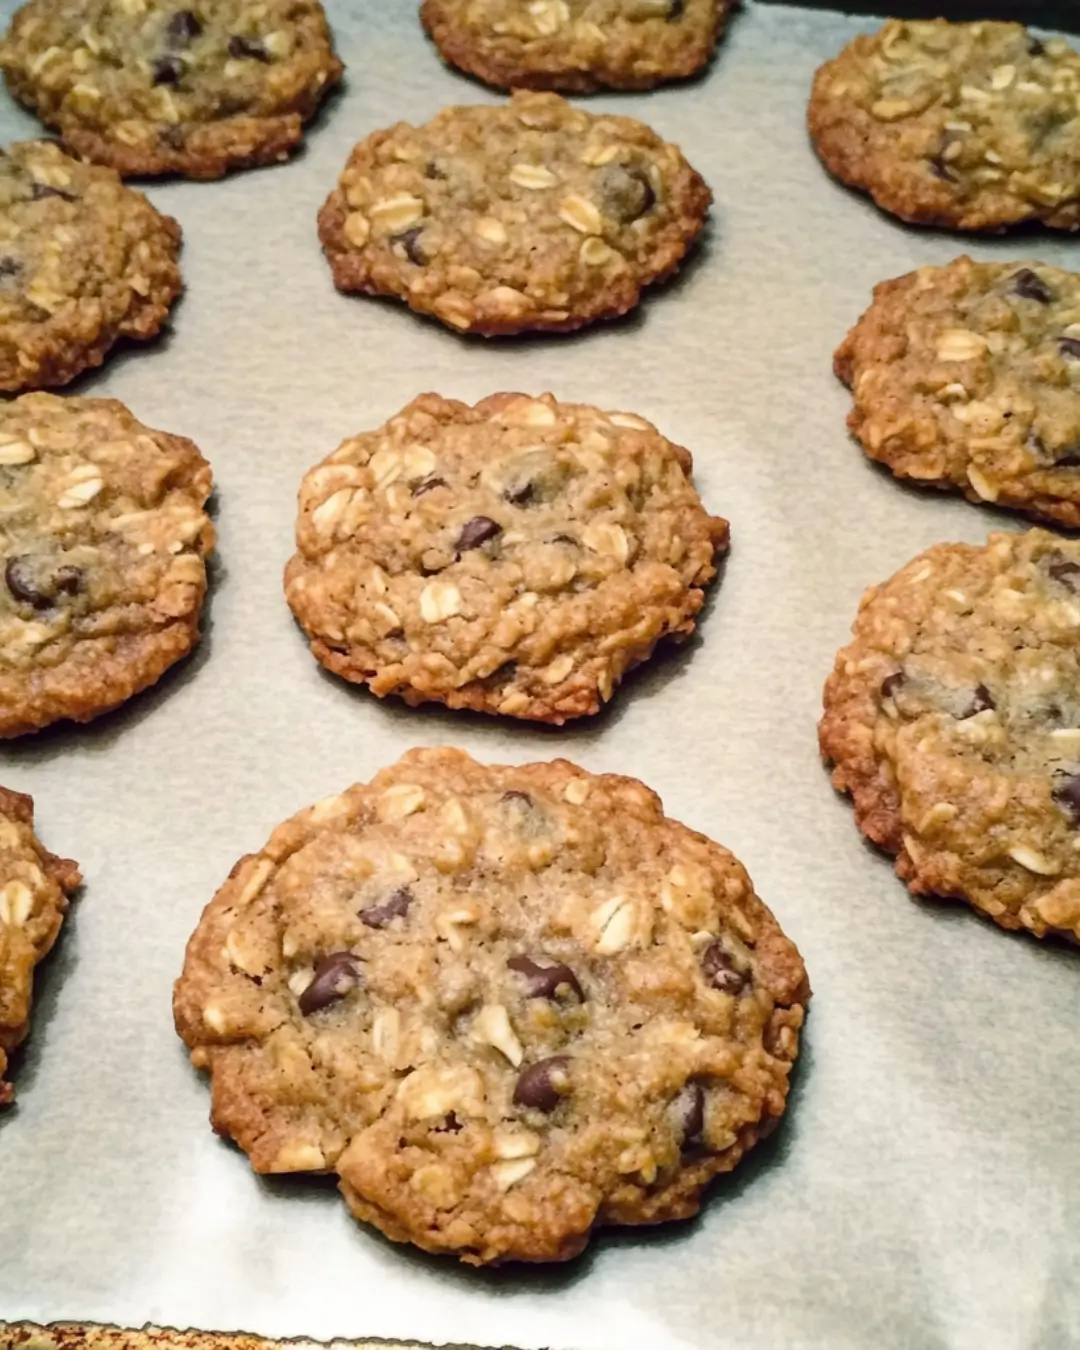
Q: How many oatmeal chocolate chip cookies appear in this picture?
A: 11